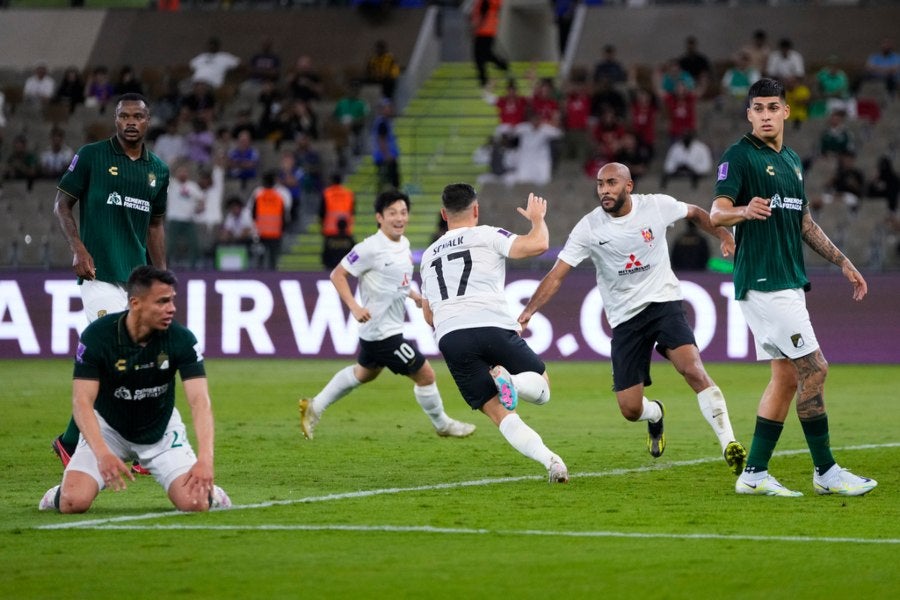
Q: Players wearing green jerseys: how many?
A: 3